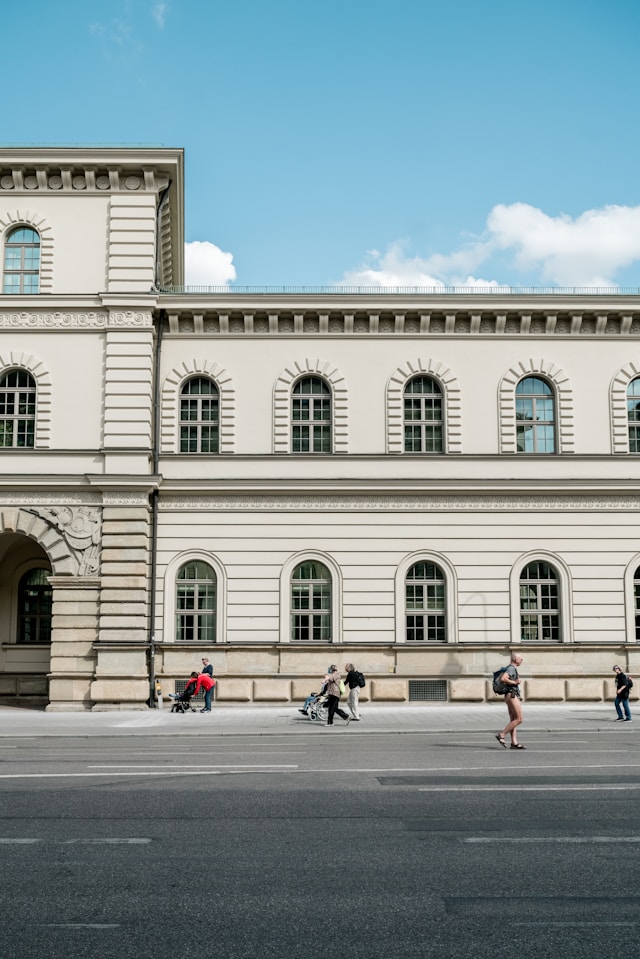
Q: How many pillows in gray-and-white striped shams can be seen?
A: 0